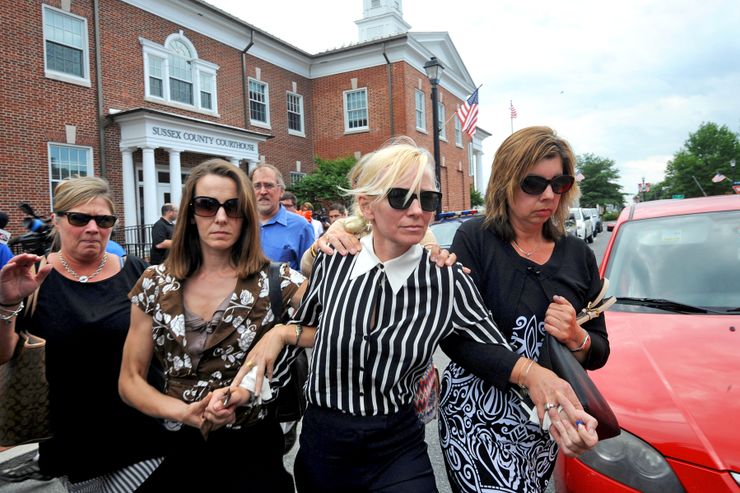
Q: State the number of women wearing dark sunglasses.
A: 4